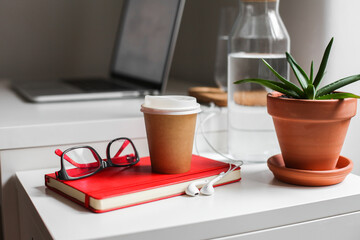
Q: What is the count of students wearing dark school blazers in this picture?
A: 0